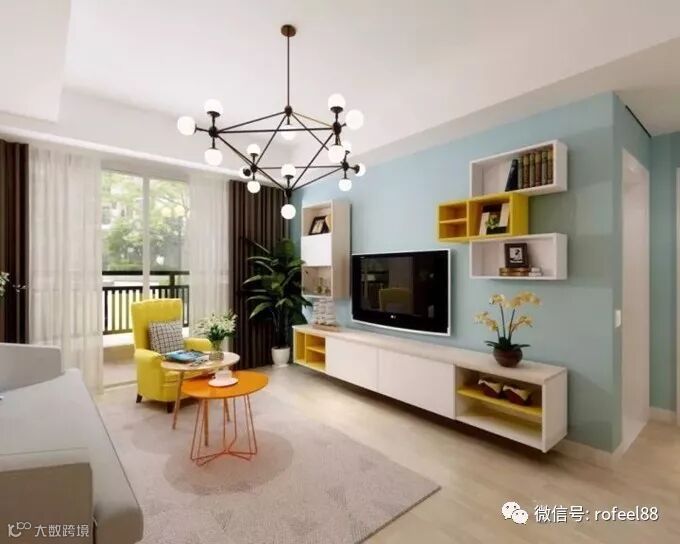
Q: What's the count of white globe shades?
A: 15